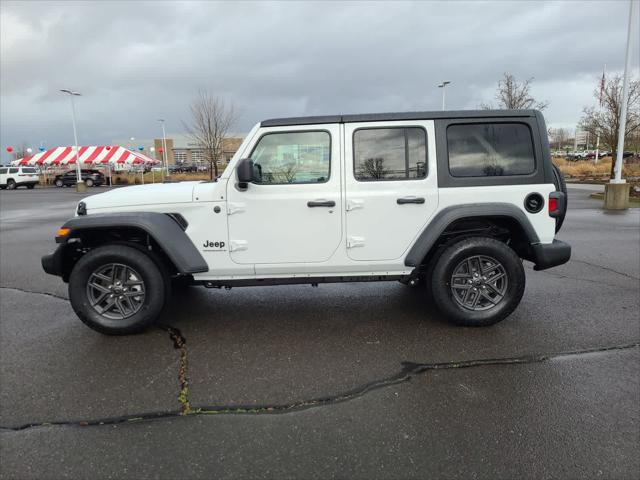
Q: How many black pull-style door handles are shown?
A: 2